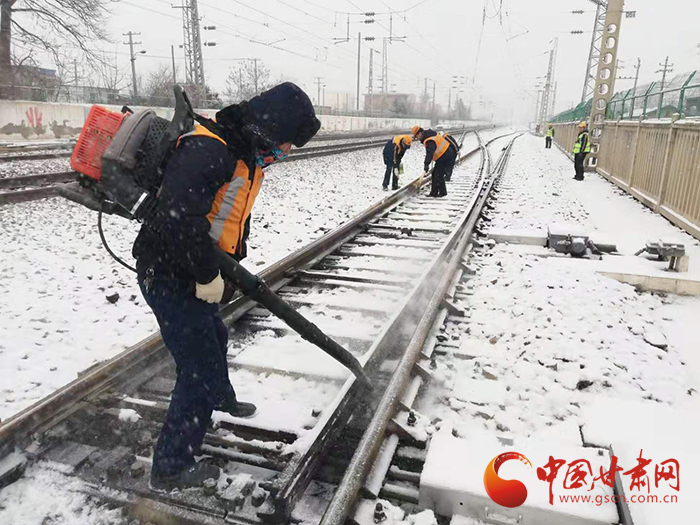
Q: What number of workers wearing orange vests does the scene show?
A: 4